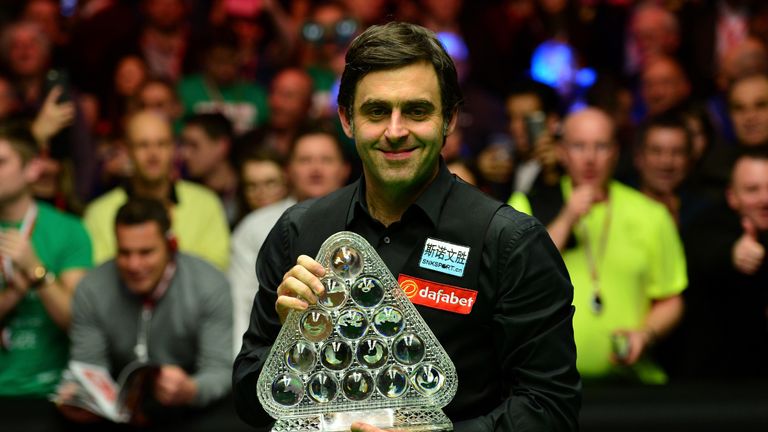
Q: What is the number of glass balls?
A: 15